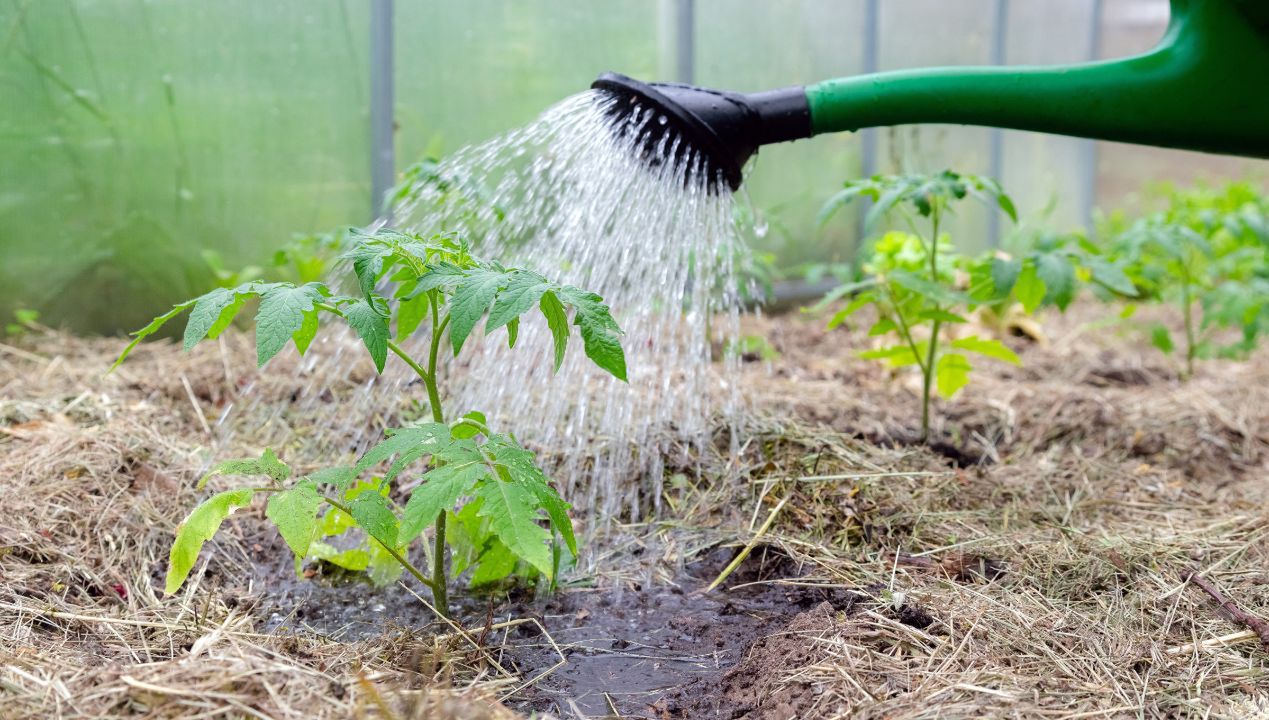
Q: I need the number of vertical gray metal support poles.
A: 5